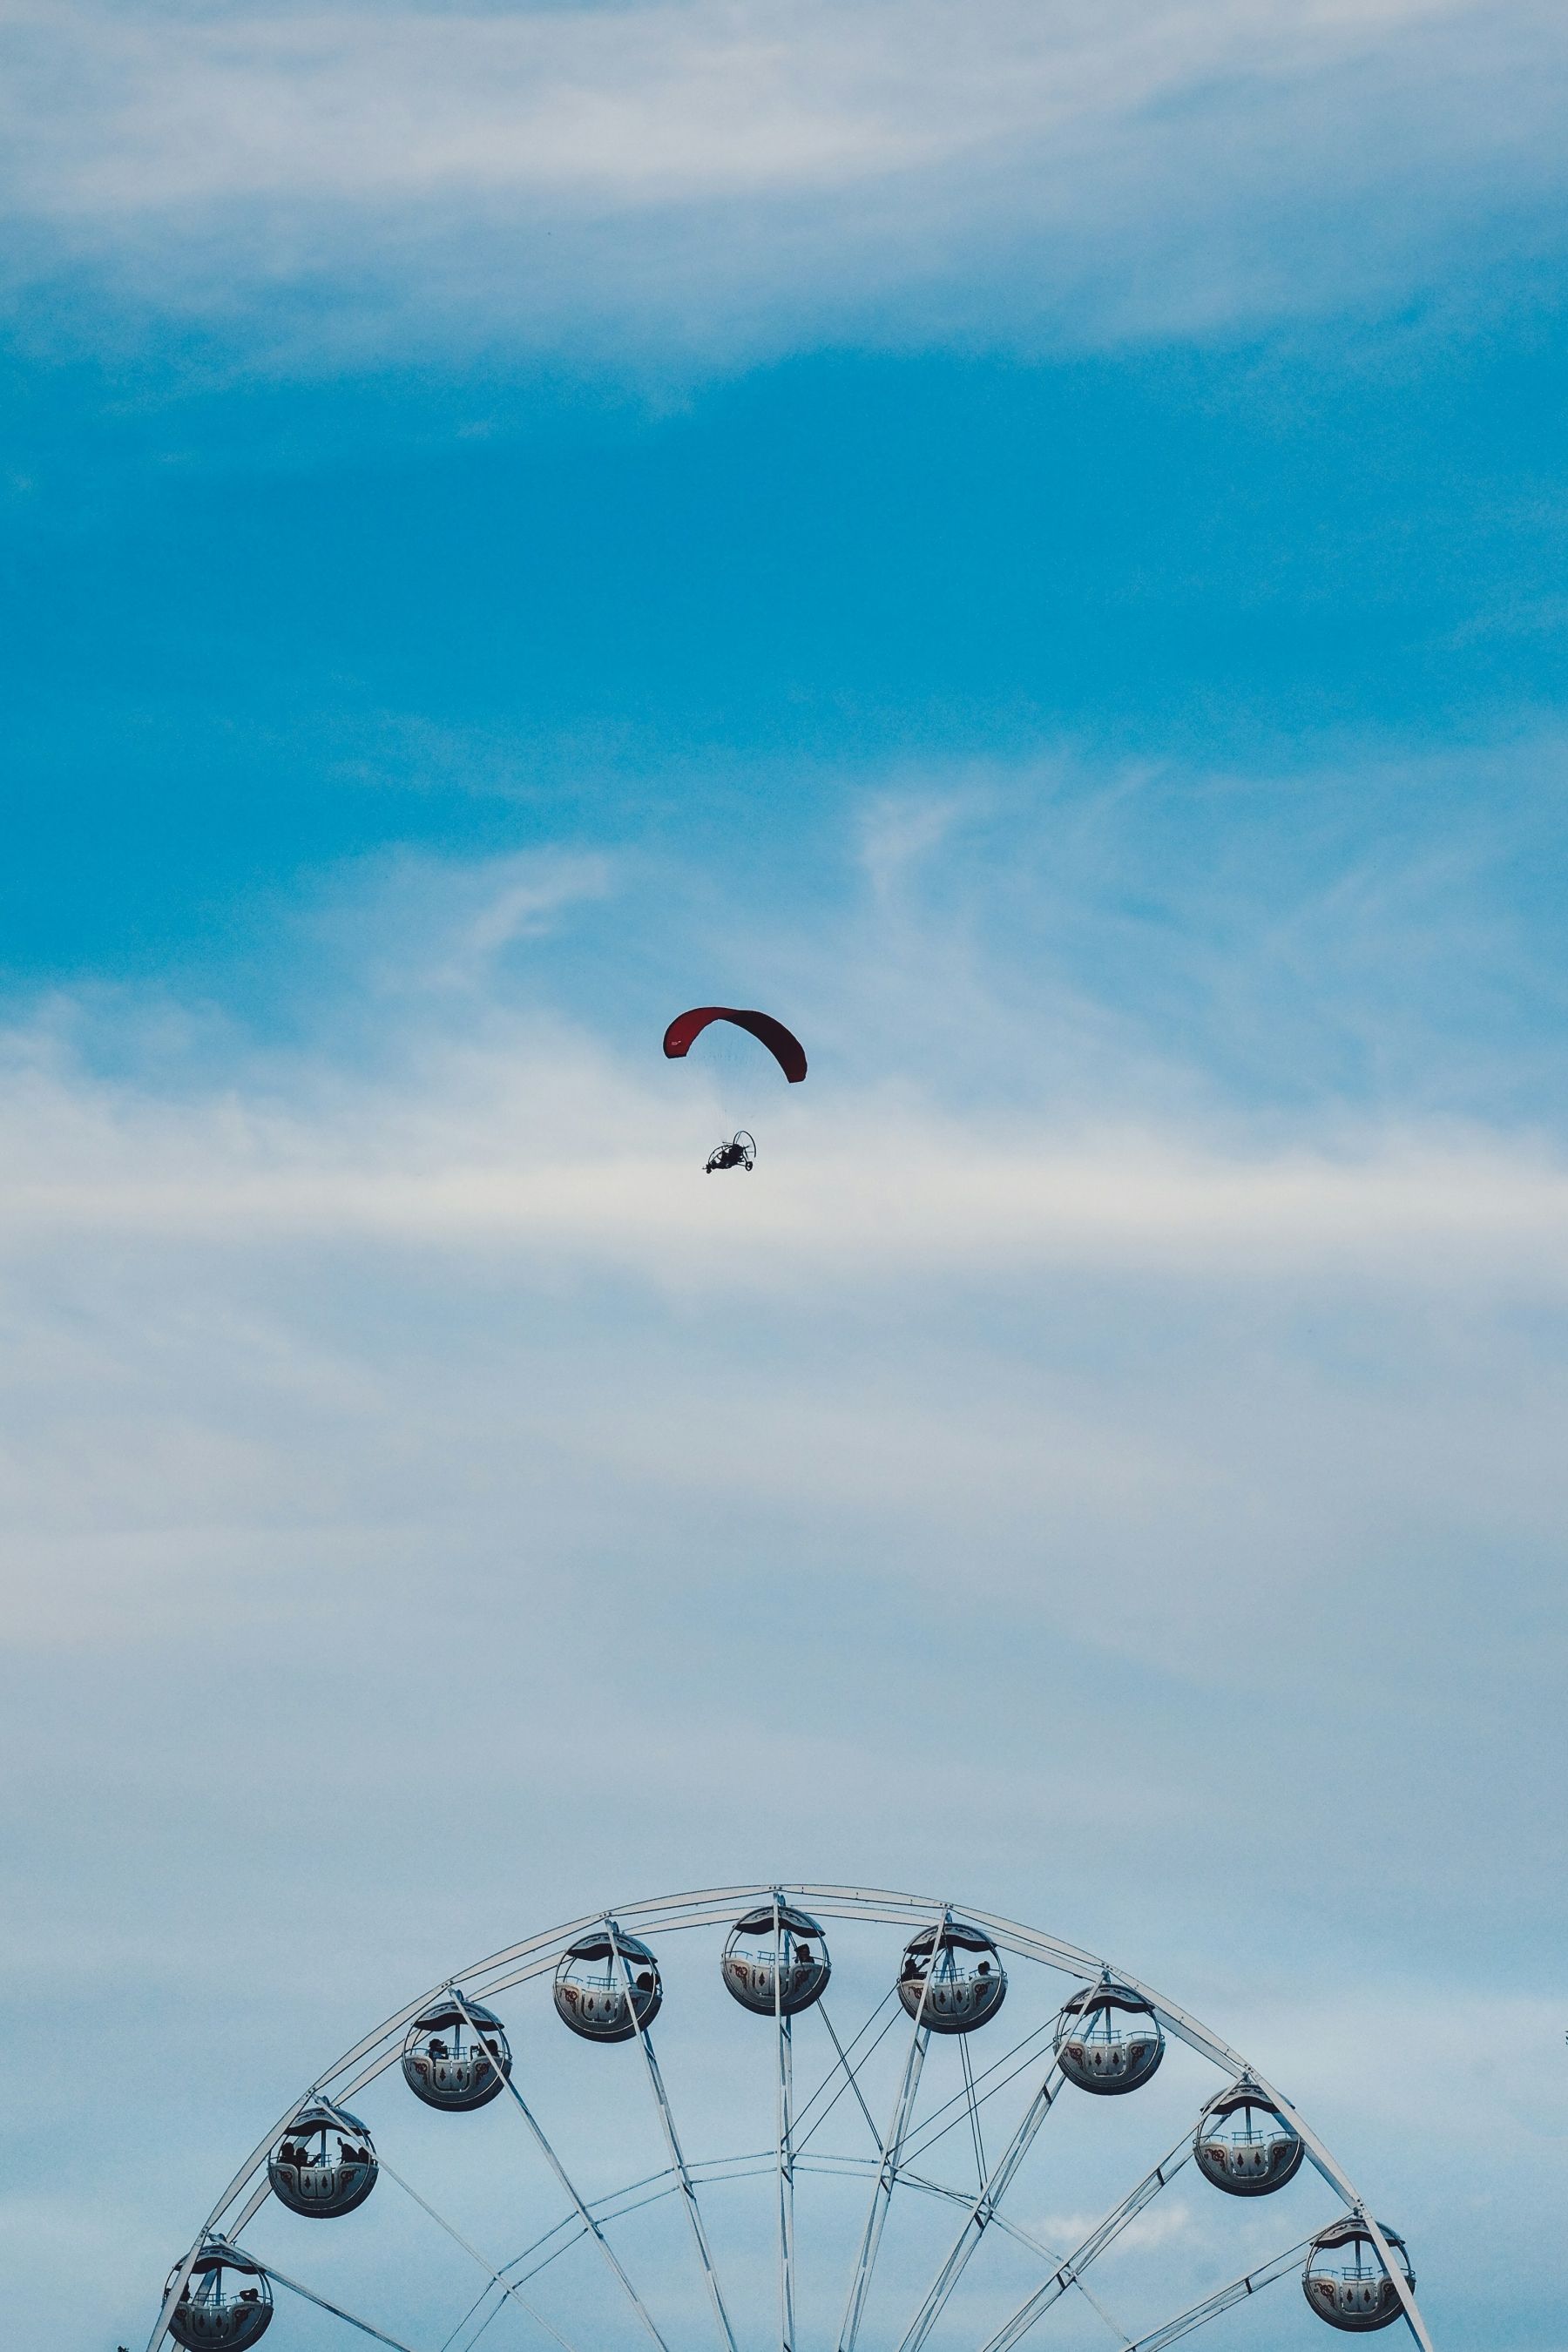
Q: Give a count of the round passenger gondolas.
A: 9